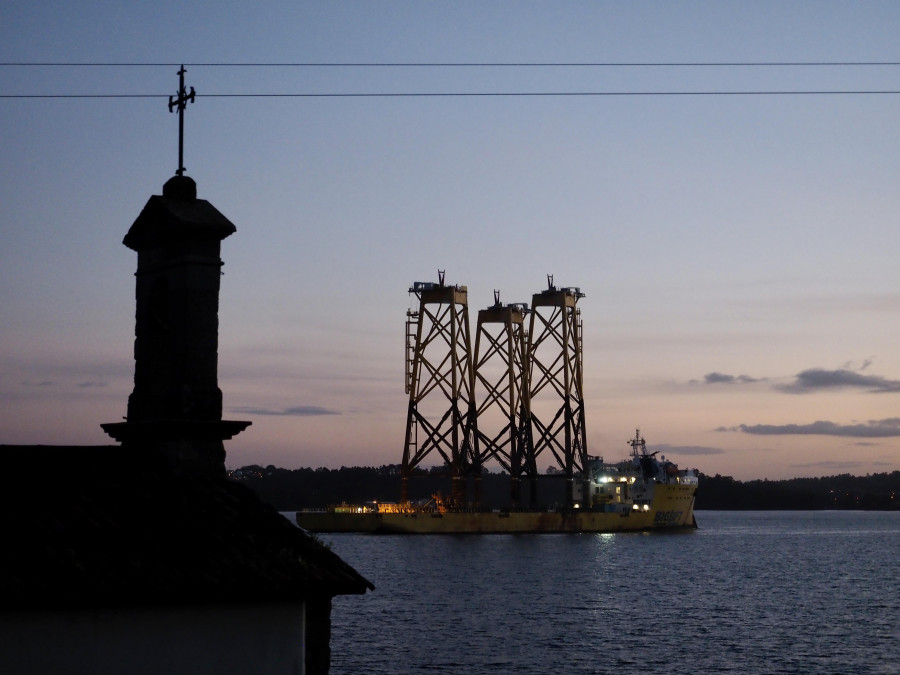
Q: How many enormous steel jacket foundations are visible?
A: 3